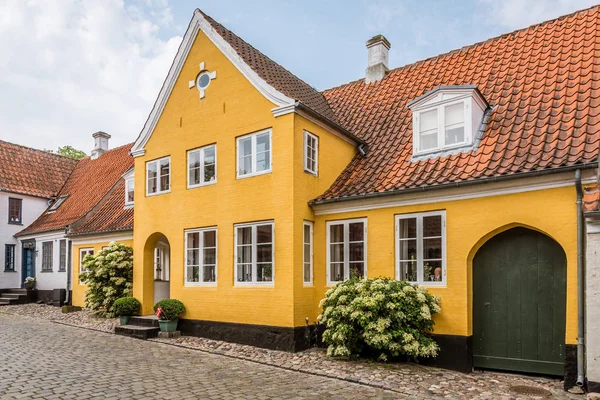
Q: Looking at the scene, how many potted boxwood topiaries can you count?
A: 2